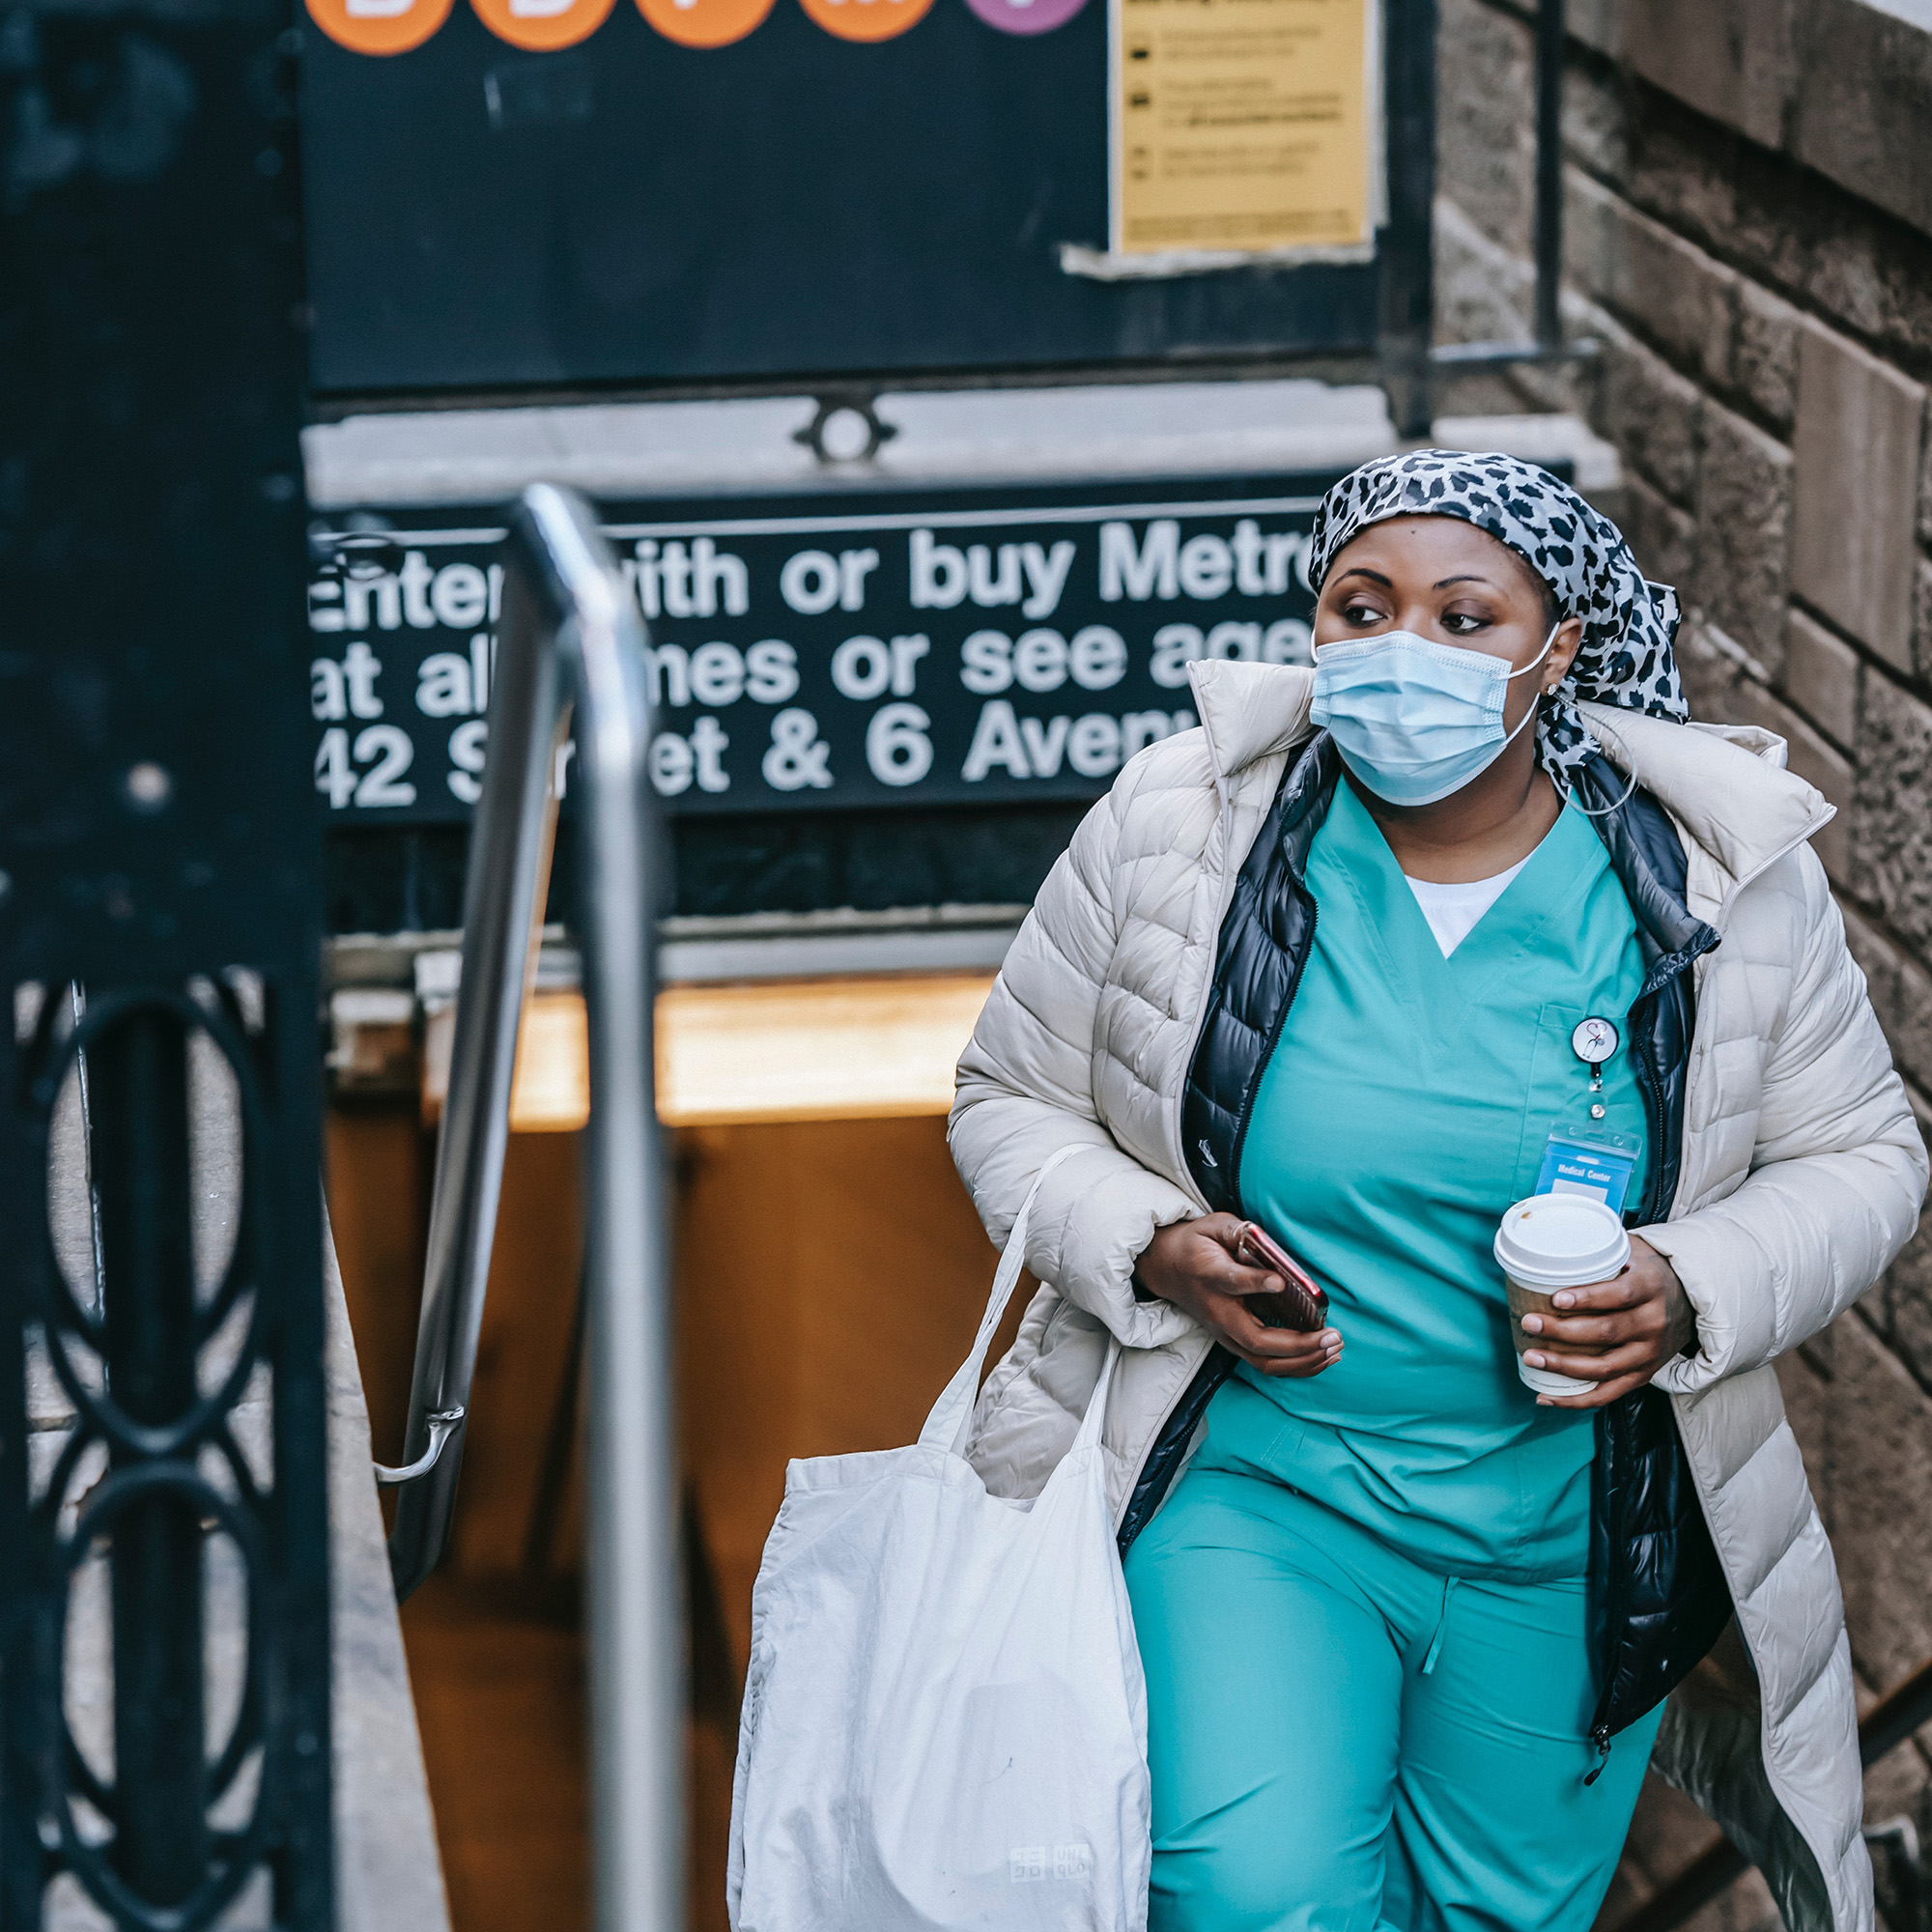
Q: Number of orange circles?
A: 4